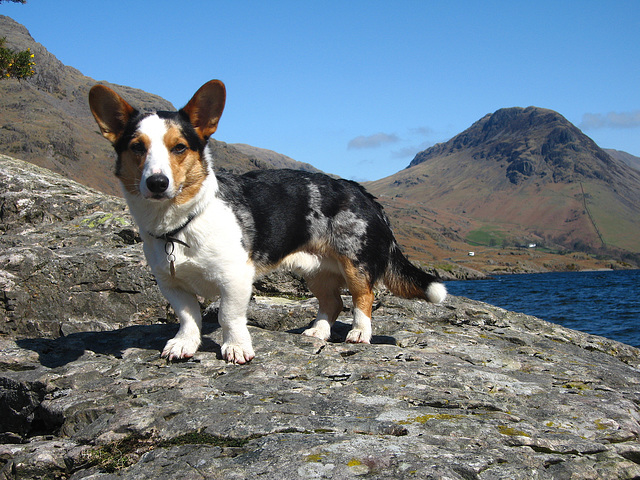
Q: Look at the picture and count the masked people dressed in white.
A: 0